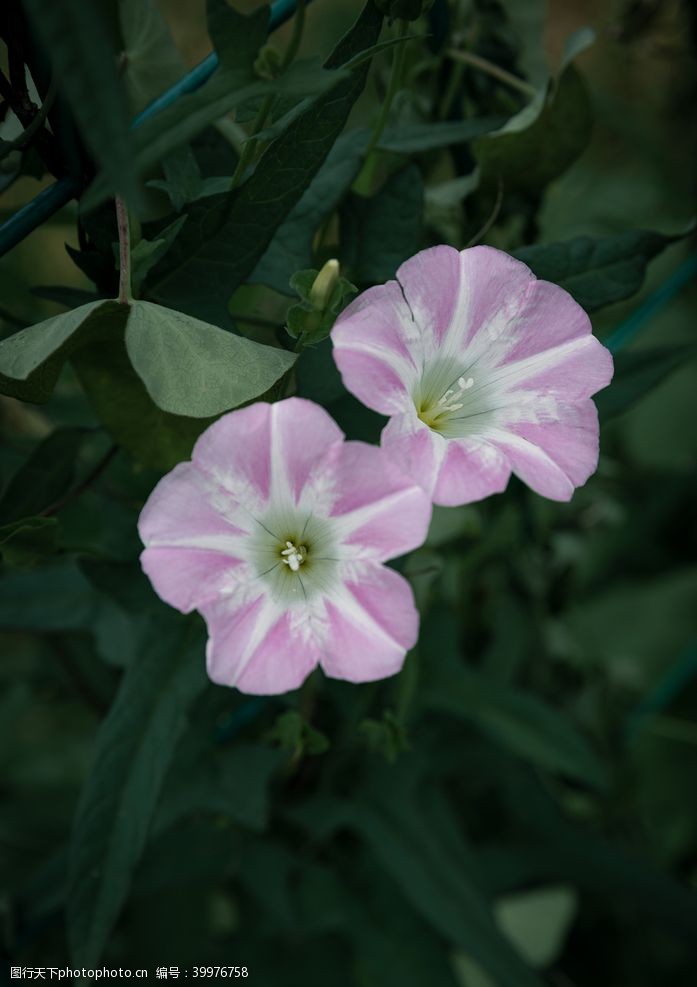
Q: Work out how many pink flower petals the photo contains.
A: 10